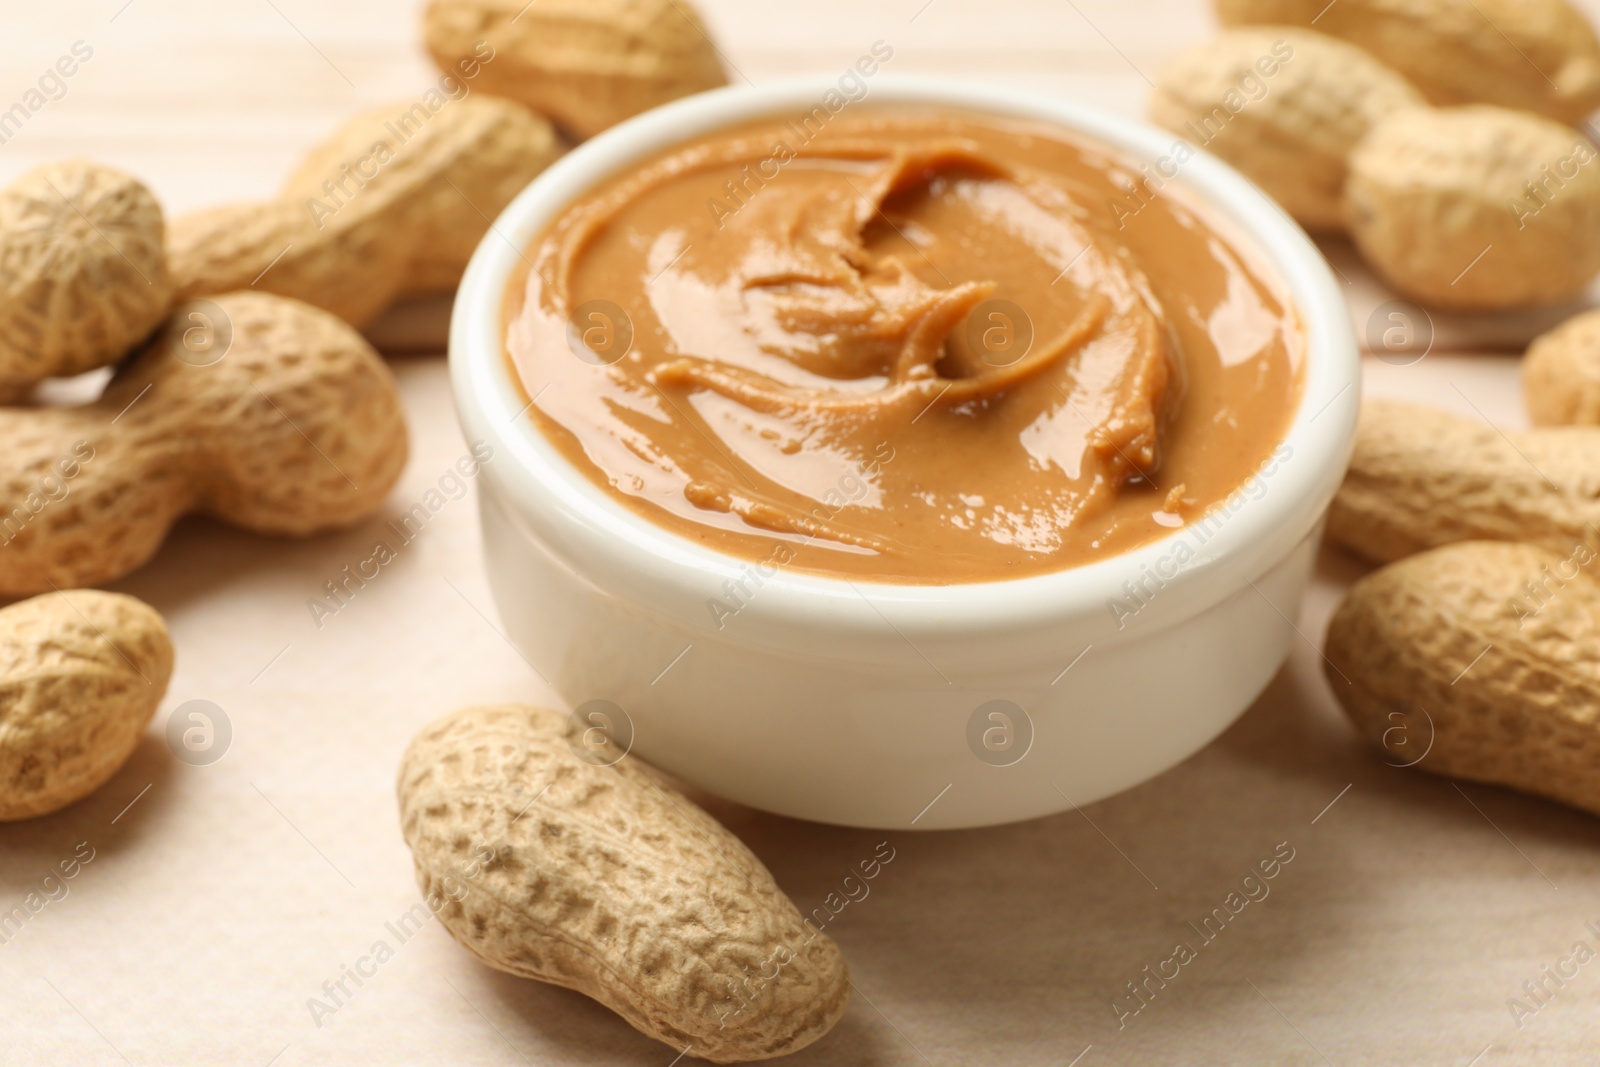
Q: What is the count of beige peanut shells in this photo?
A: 12